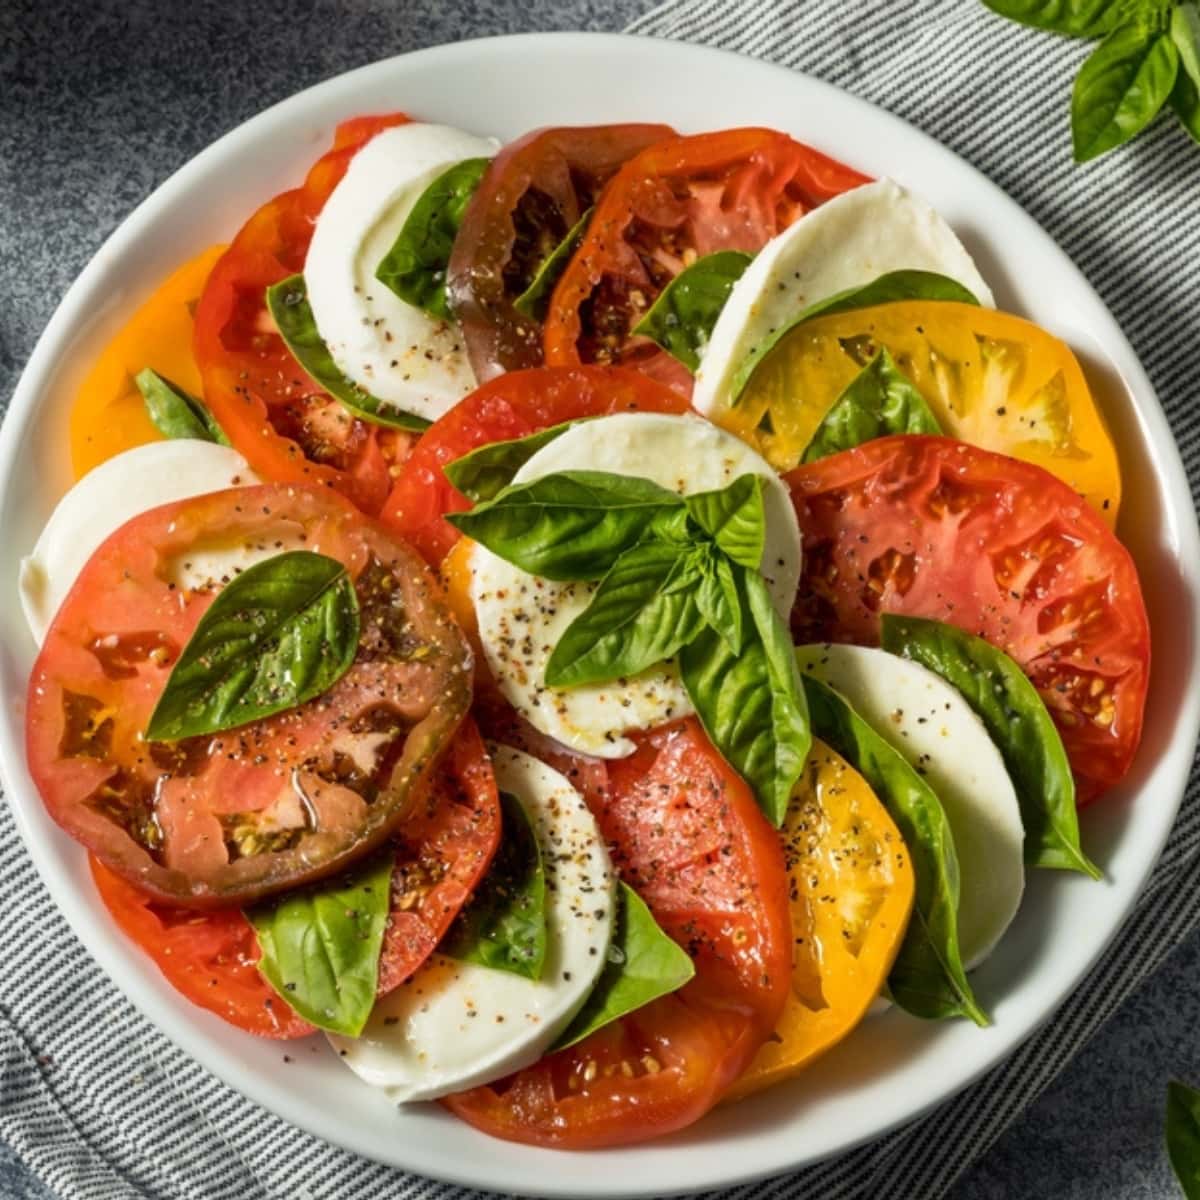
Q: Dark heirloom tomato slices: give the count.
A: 2